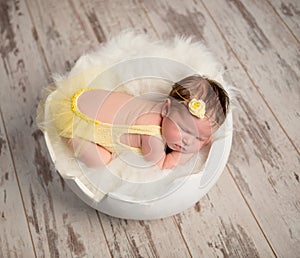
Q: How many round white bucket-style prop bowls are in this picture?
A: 1